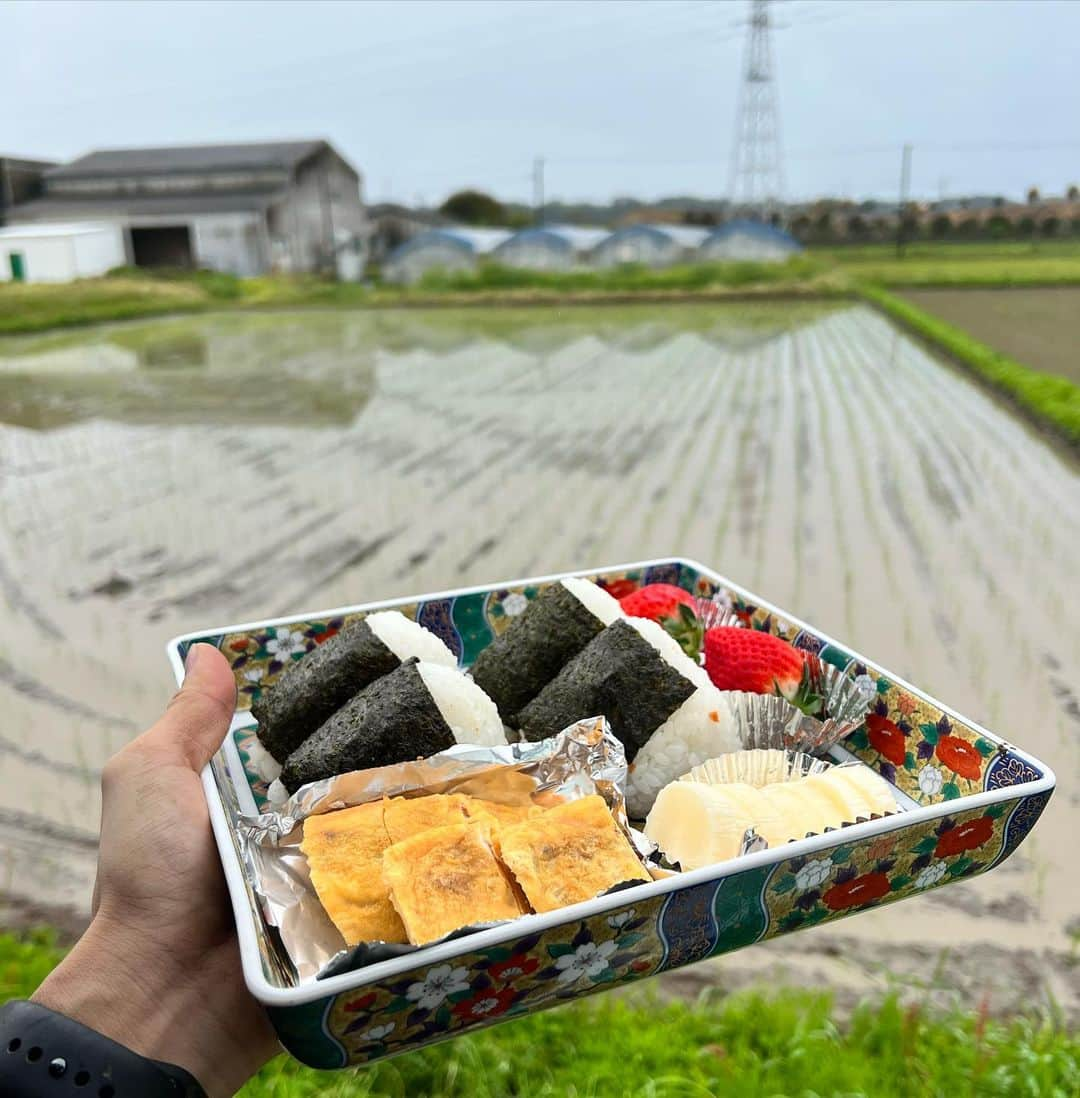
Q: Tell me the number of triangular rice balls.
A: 4